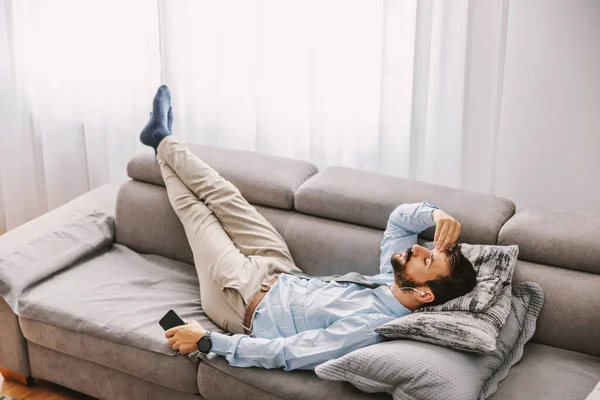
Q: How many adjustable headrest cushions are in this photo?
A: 3